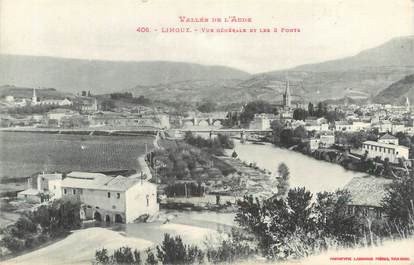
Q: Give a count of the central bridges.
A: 2